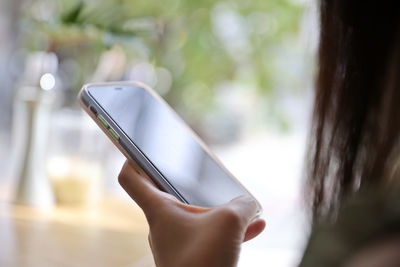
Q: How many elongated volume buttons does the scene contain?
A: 2